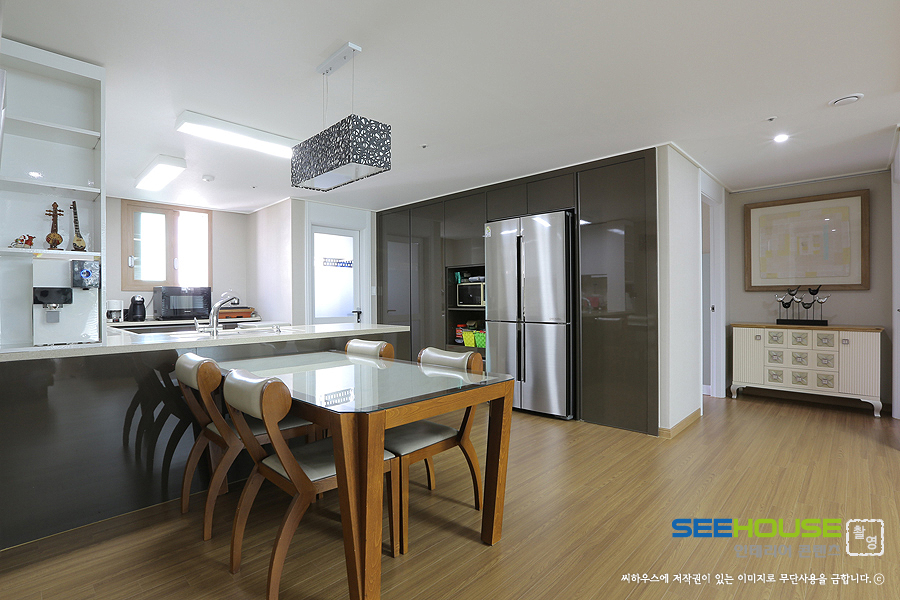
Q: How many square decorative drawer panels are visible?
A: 9